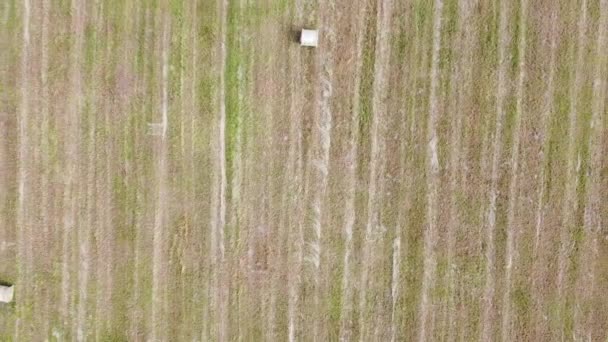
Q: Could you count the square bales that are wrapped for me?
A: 2